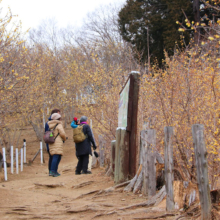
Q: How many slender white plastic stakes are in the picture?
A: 6